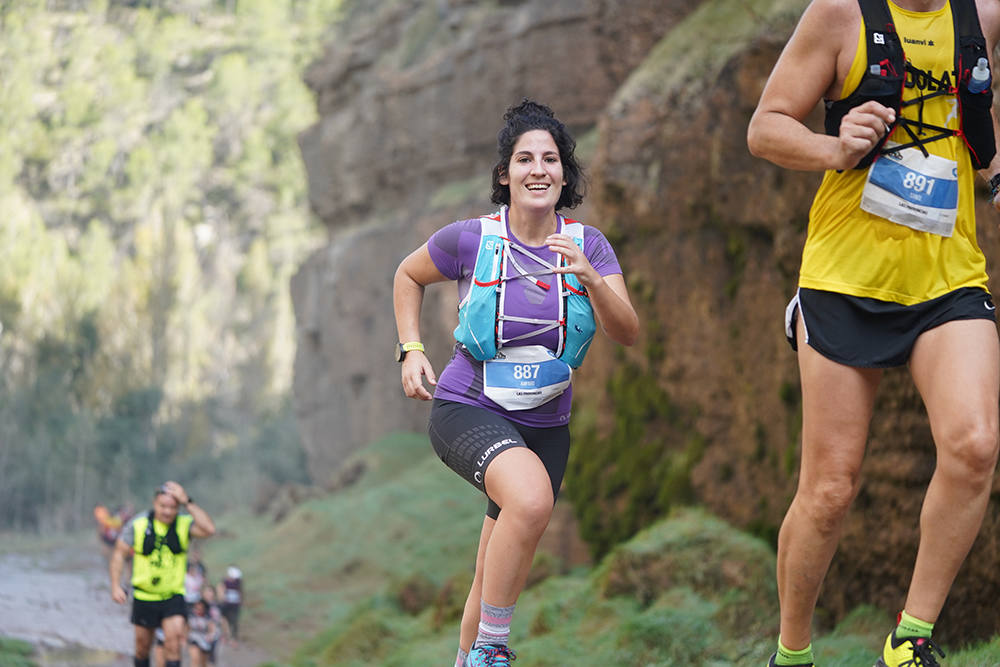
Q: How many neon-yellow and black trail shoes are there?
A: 2